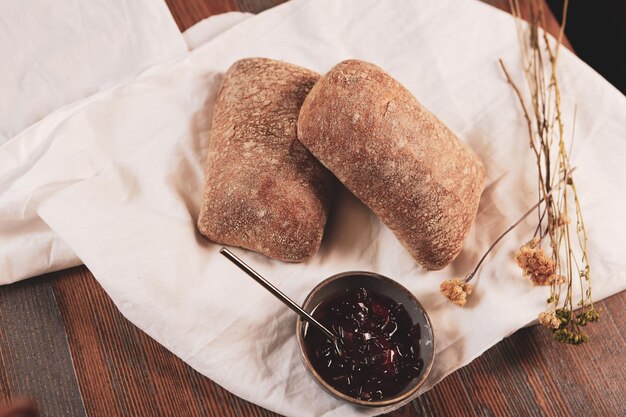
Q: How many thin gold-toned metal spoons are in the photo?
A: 1